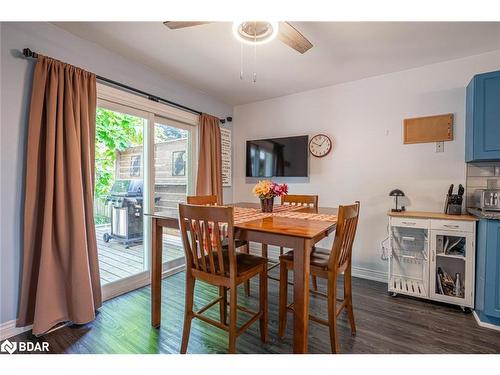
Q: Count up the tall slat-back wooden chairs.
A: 4